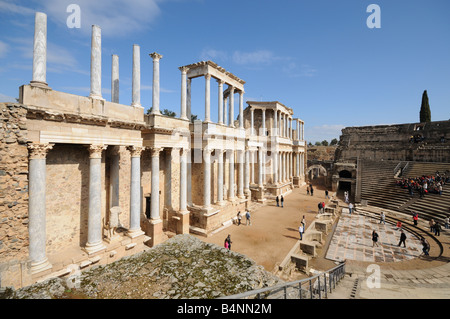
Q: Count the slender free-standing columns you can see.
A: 5